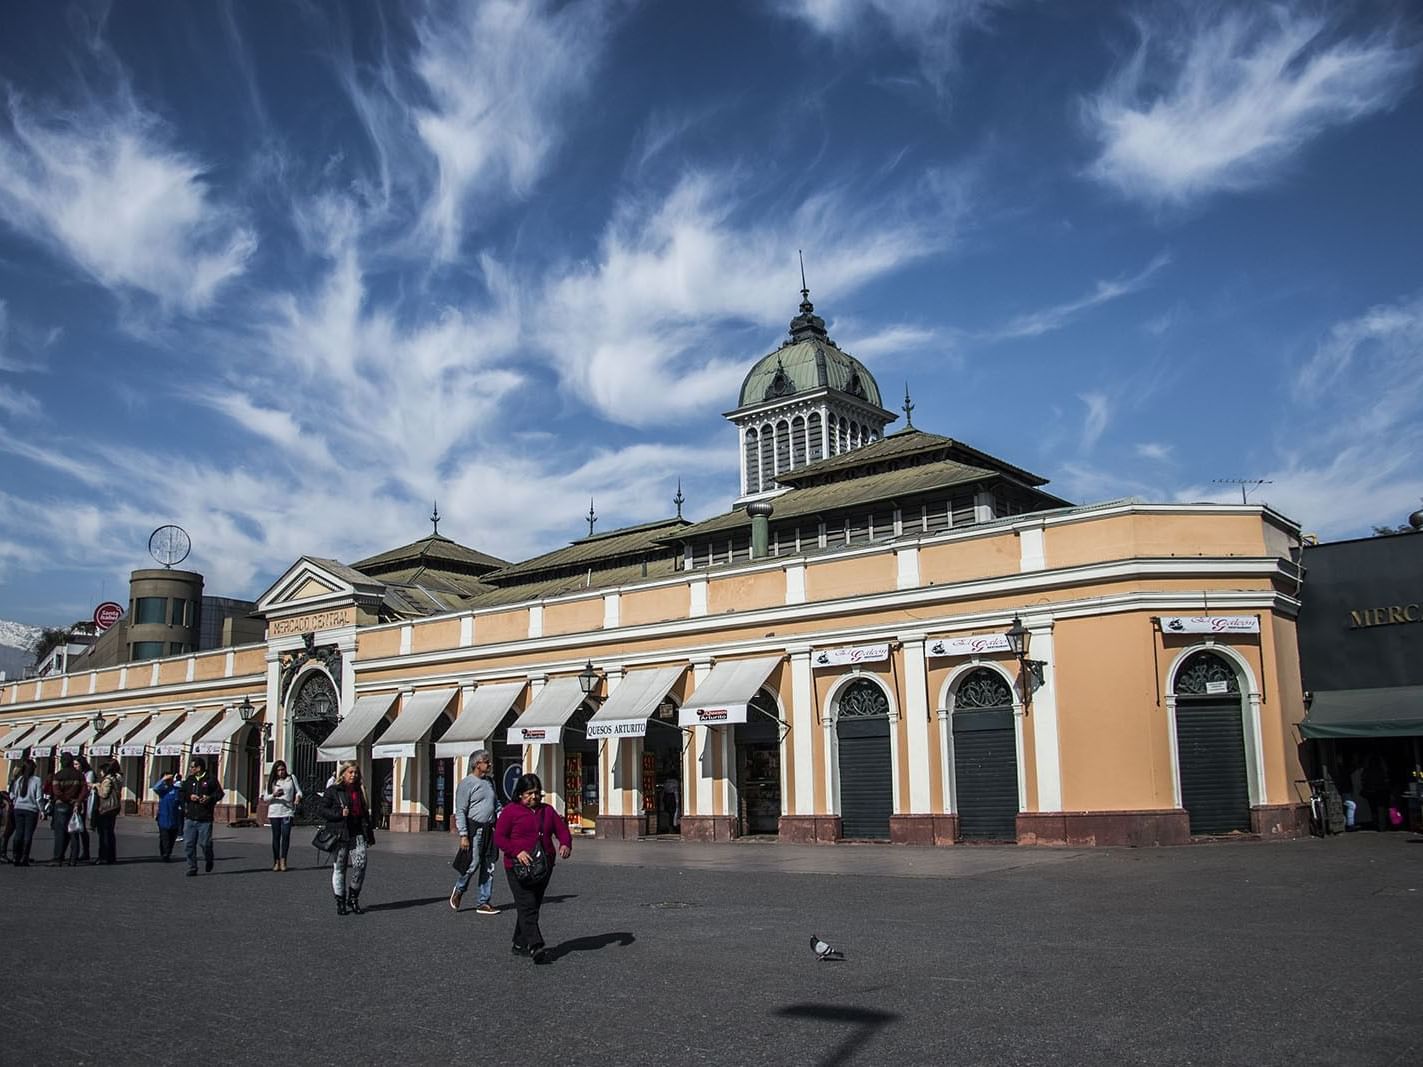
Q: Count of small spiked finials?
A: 4